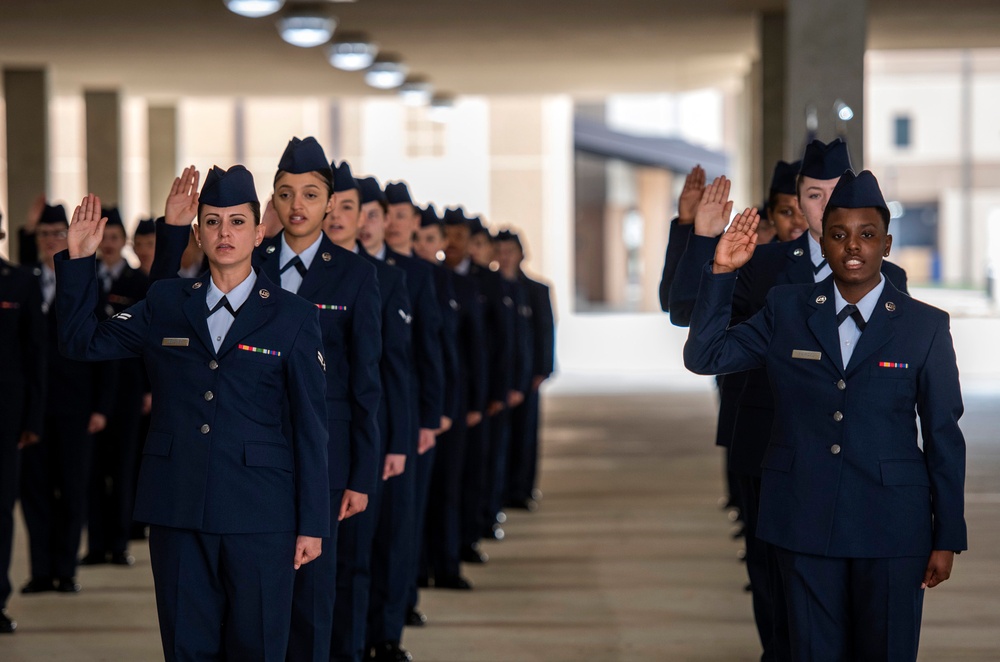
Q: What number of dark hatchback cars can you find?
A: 0